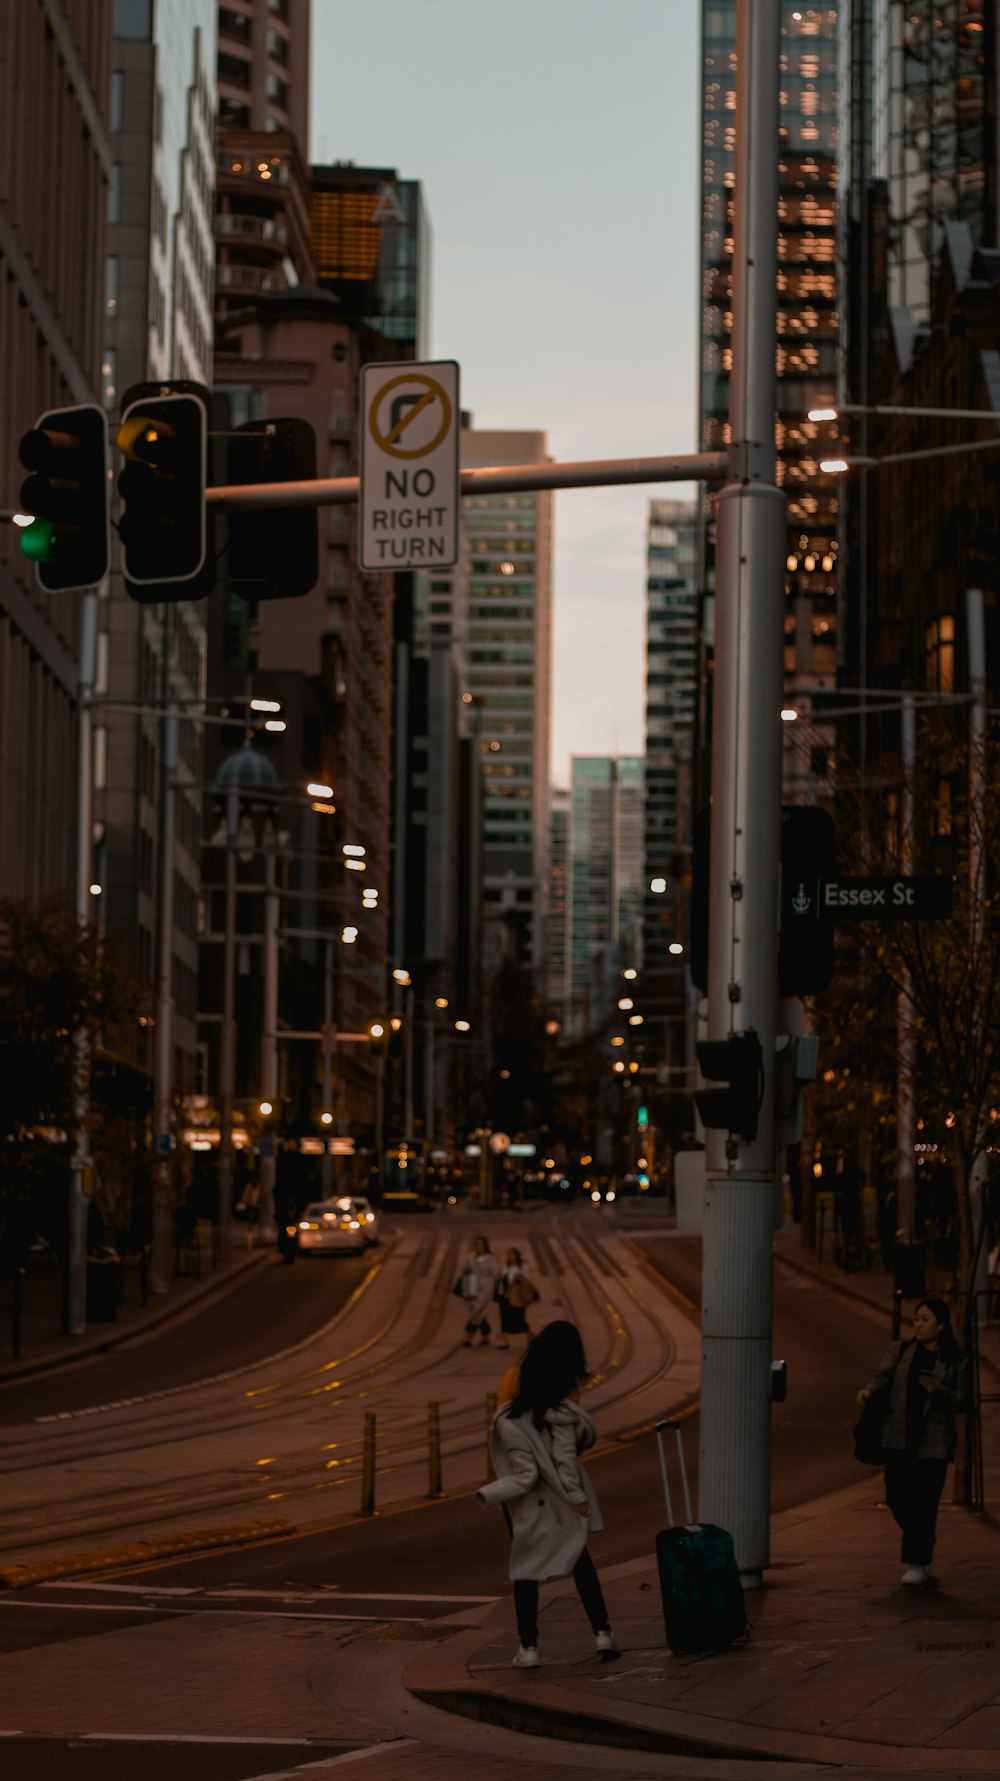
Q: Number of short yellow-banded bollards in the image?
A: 3